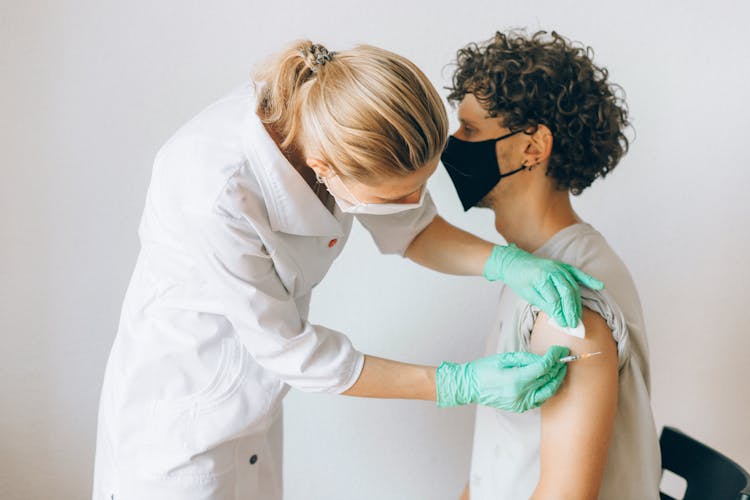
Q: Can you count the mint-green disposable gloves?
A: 2